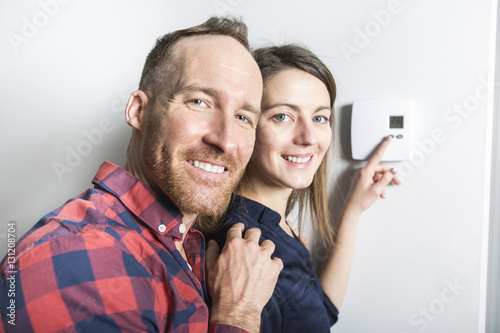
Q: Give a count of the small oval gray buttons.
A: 2